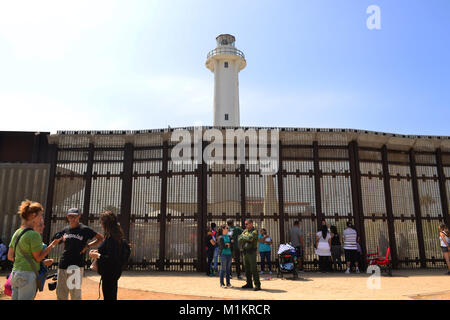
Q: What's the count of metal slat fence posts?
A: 12